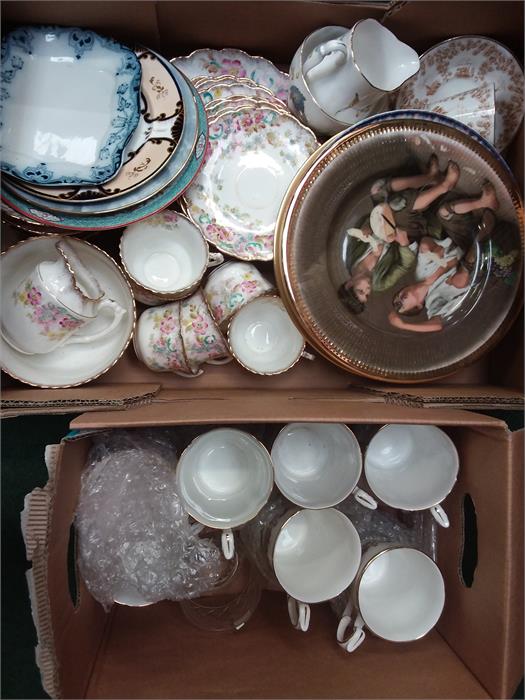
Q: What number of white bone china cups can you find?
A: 5